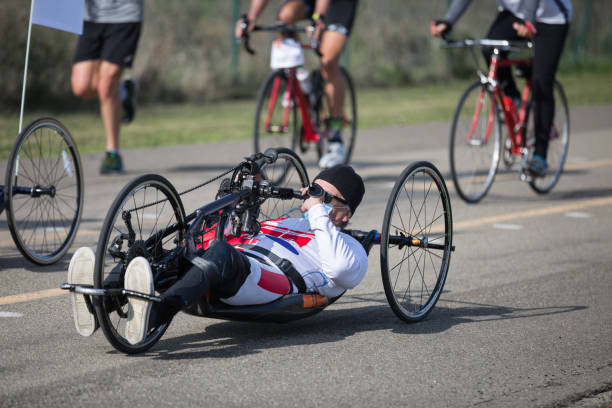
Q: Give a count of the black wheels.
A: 8